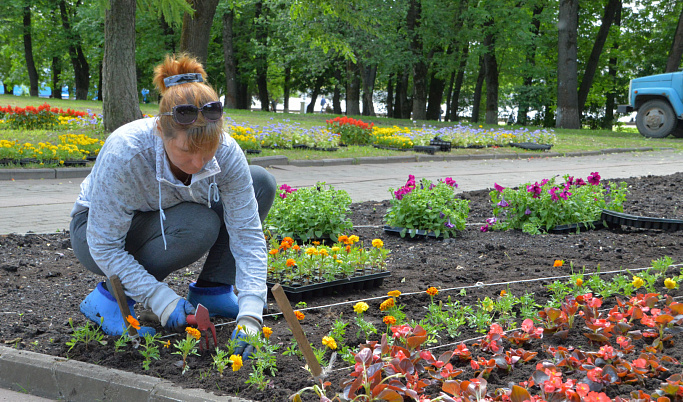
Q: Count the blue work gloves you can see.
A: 2